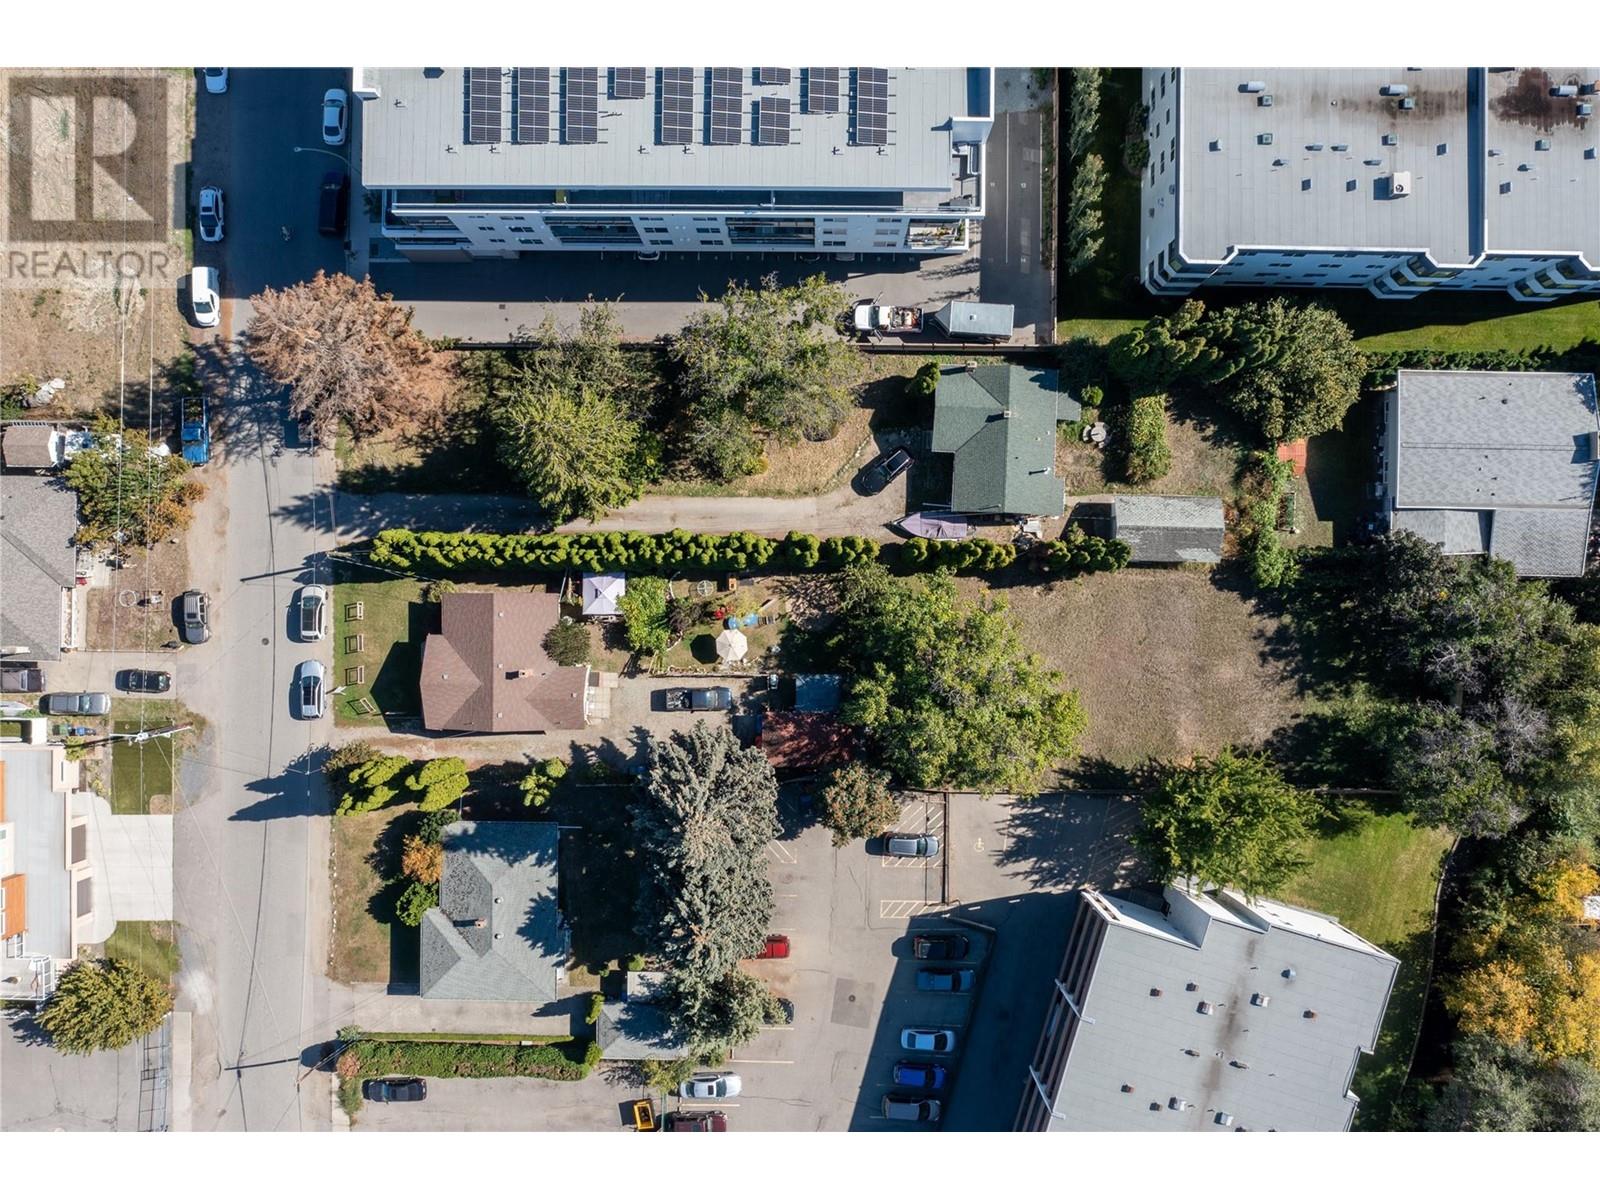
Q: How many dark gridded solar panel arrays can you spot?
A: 10